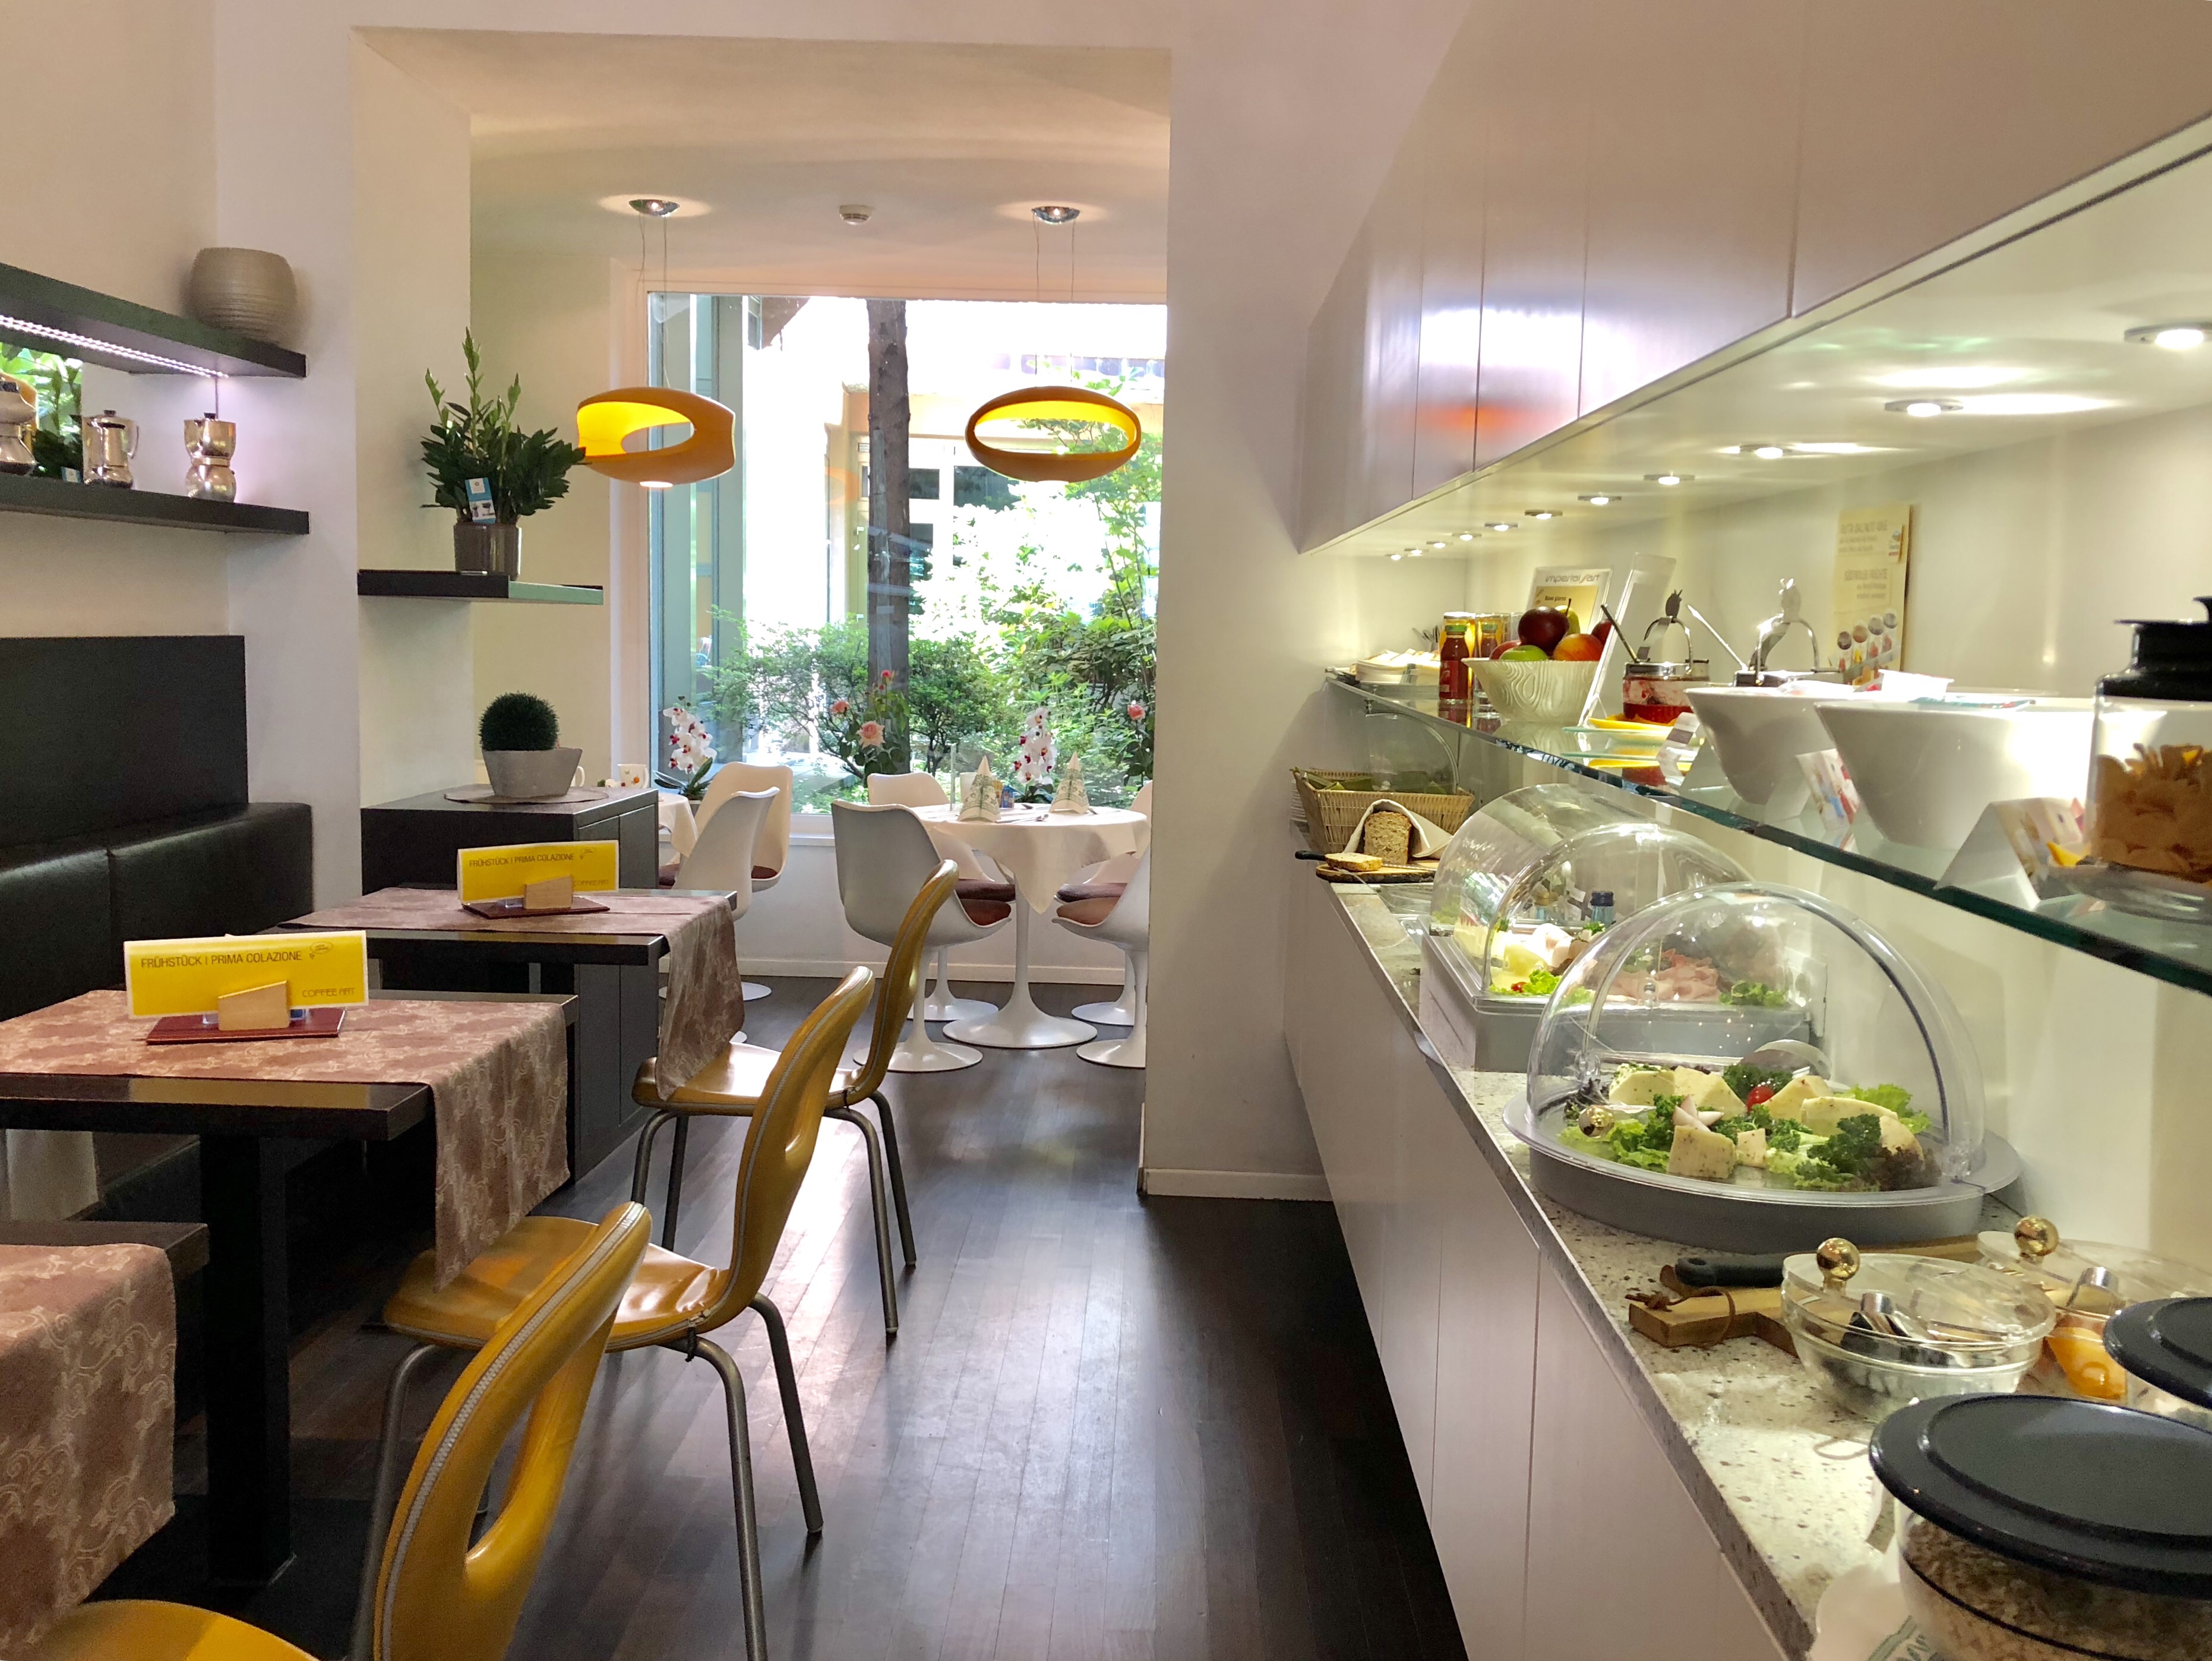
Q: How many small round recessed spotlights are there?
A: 11